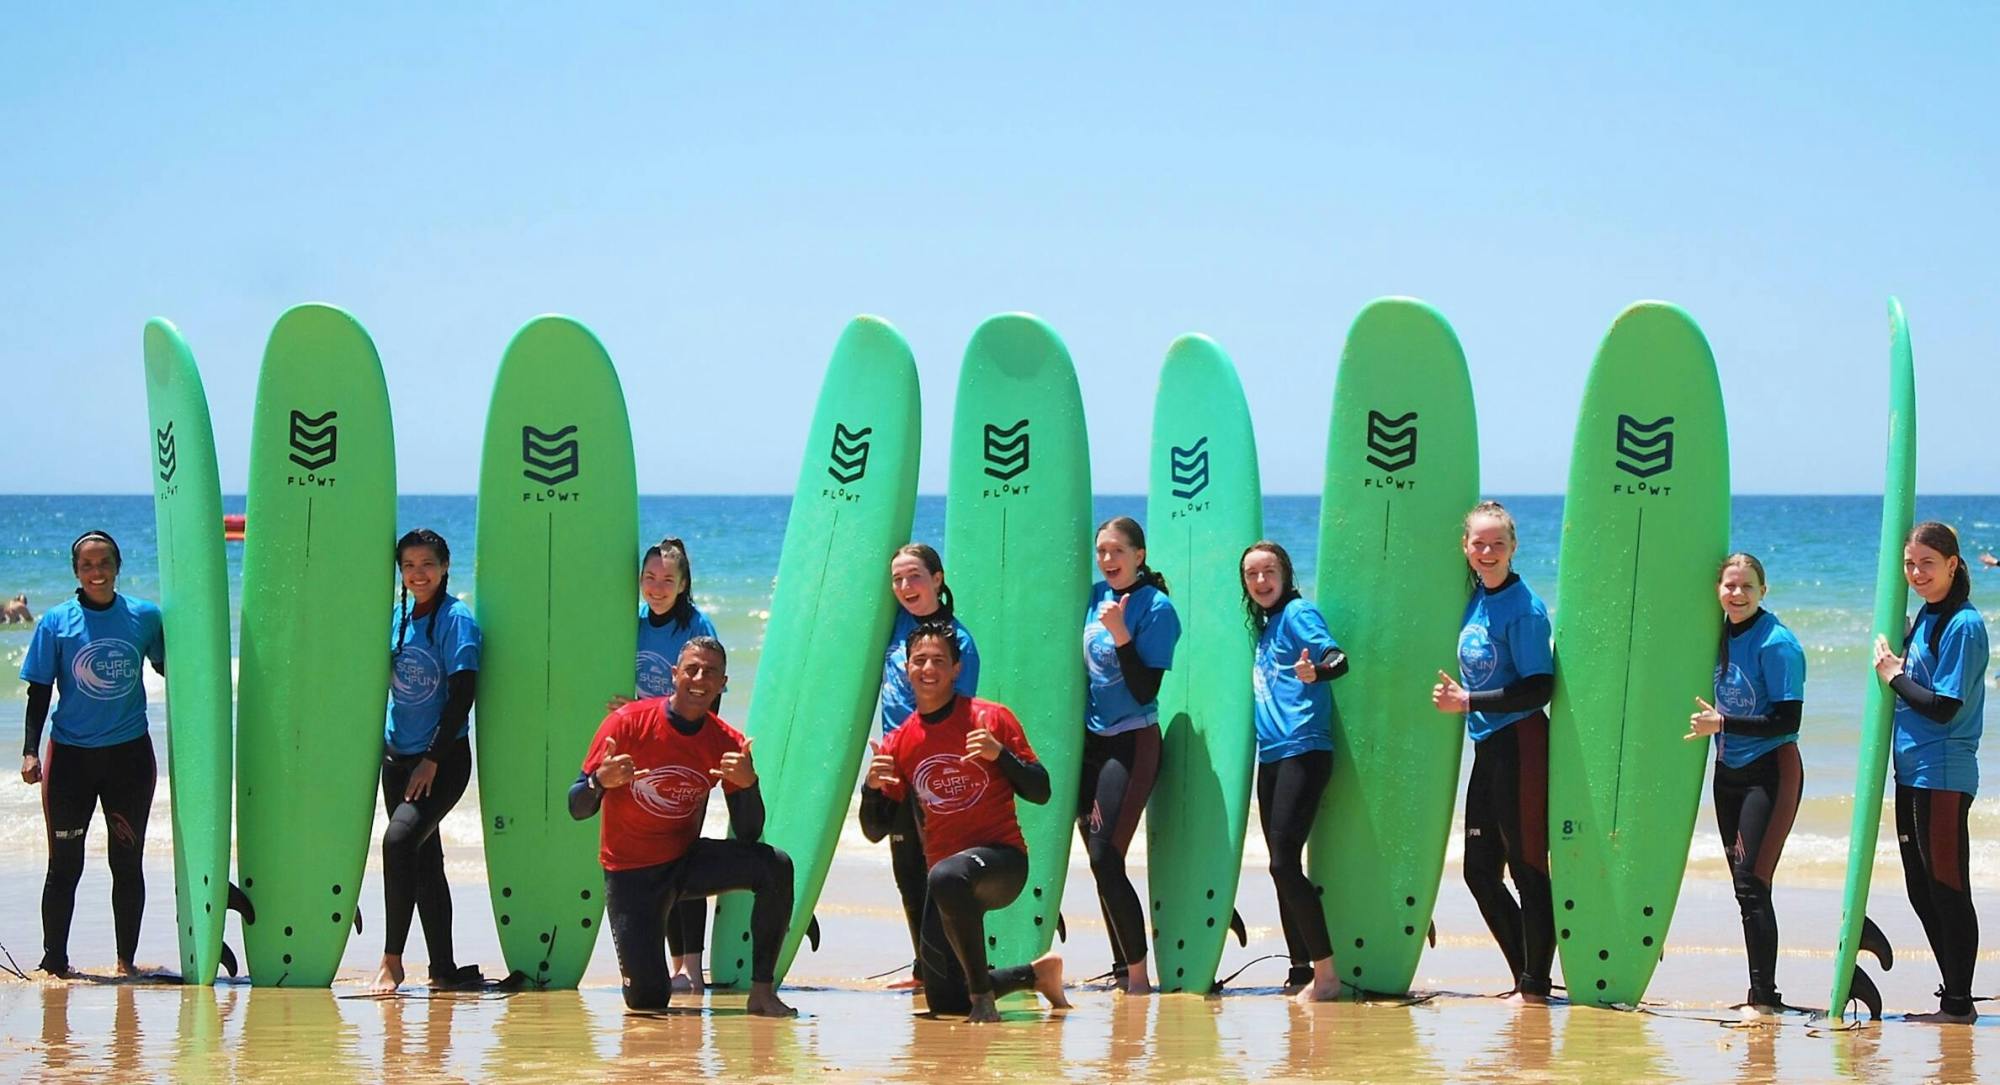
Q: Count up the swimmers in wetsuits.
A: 11